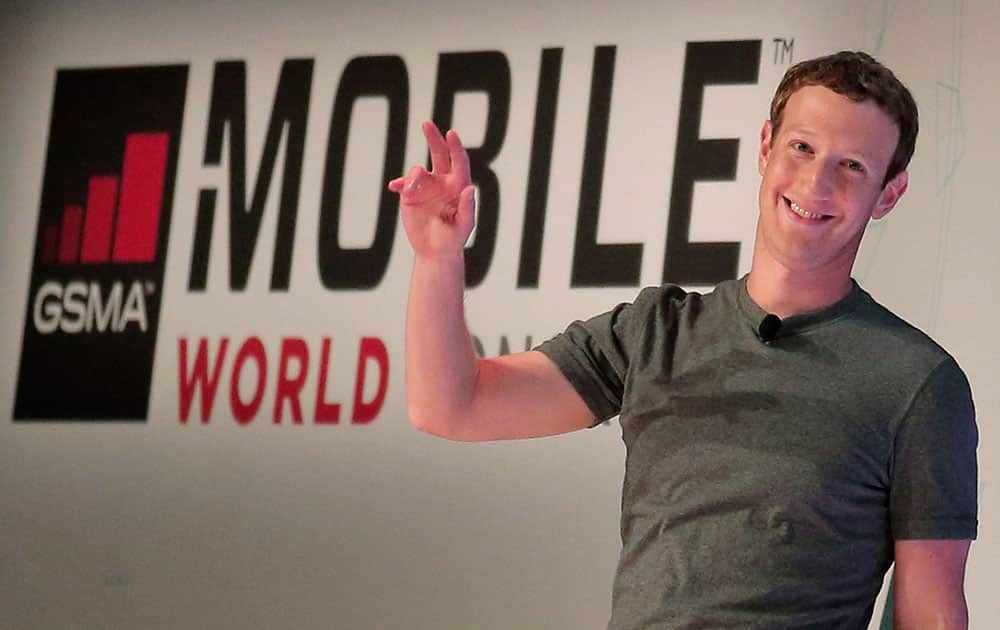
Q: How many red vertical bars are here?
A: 4